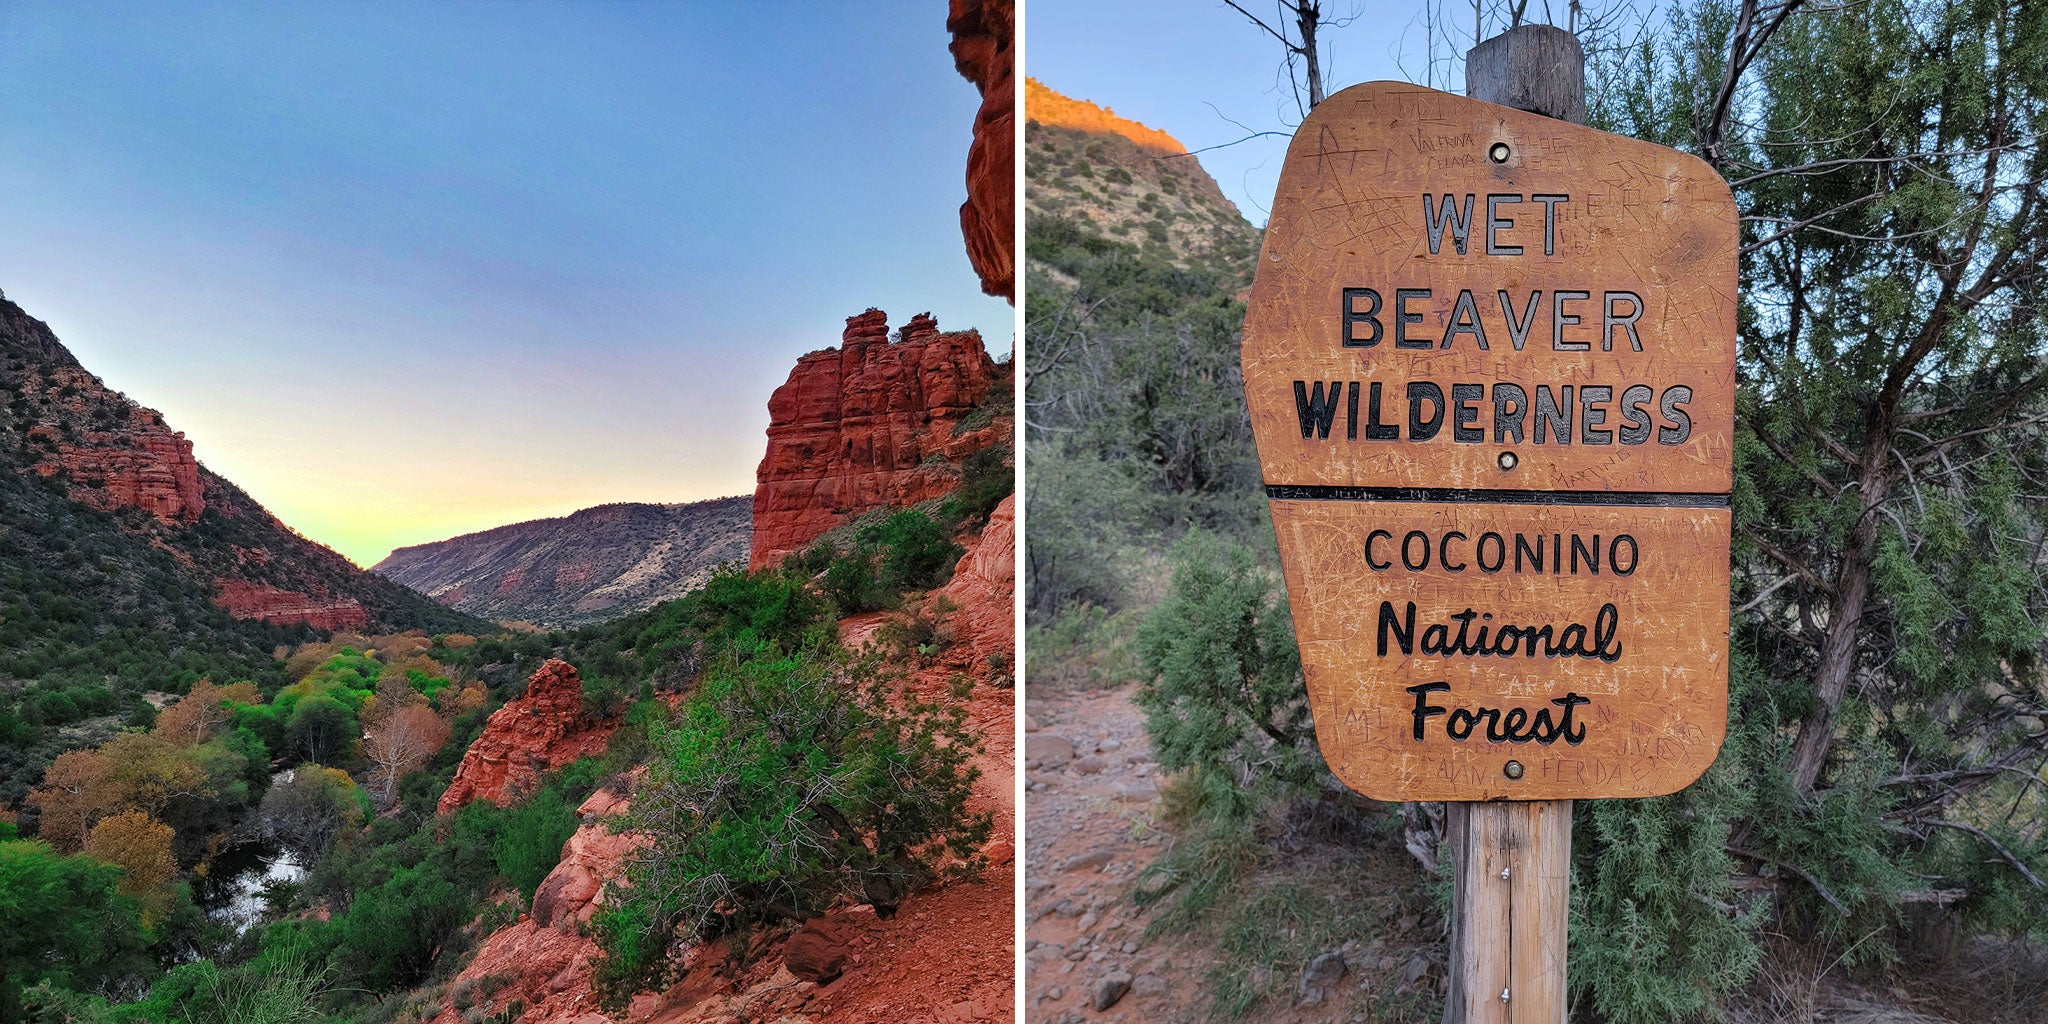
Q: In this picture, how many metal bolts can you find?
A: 5